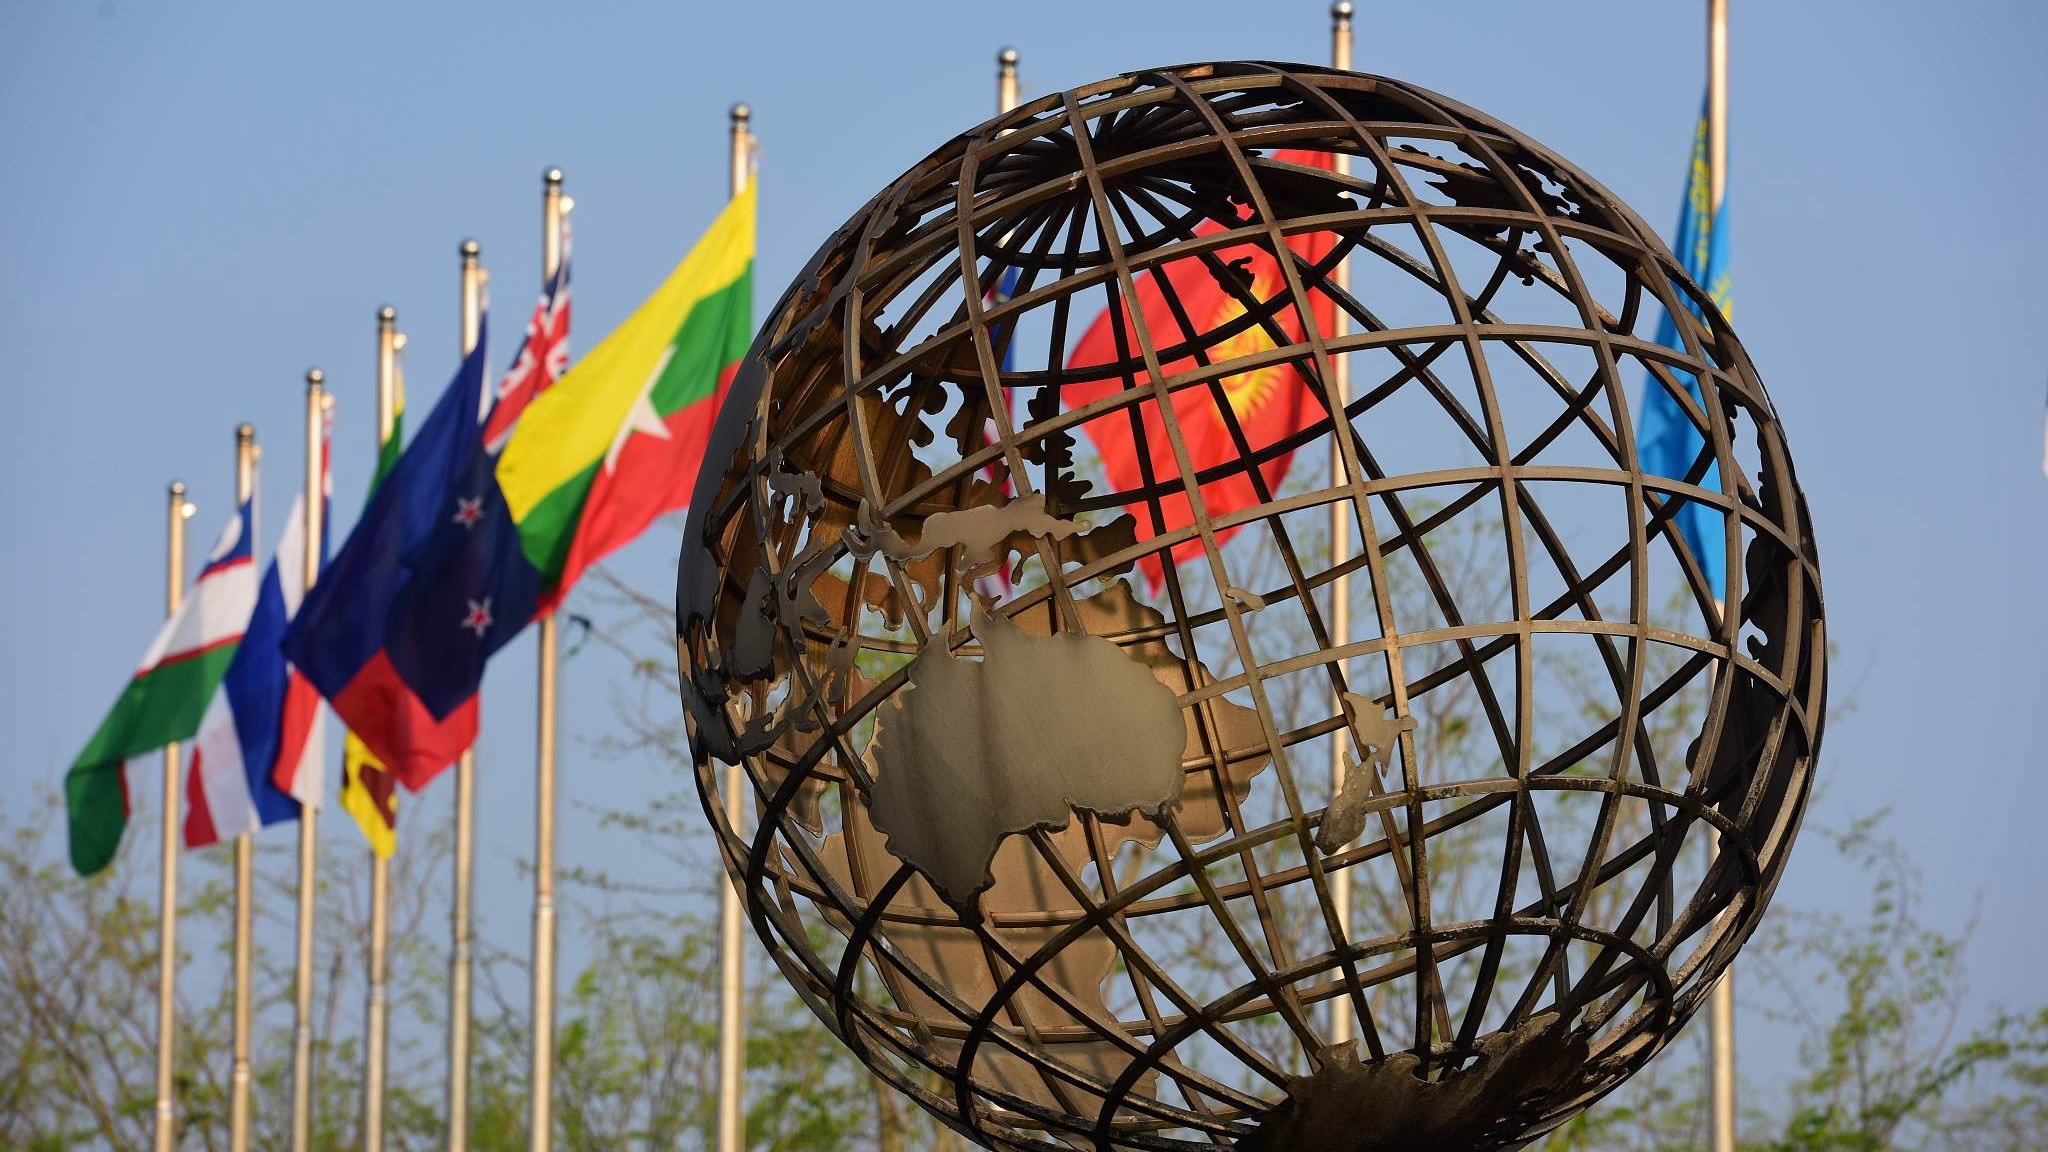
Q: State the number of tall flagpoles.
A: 10